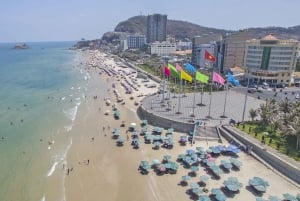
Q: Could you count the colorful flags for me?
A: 9